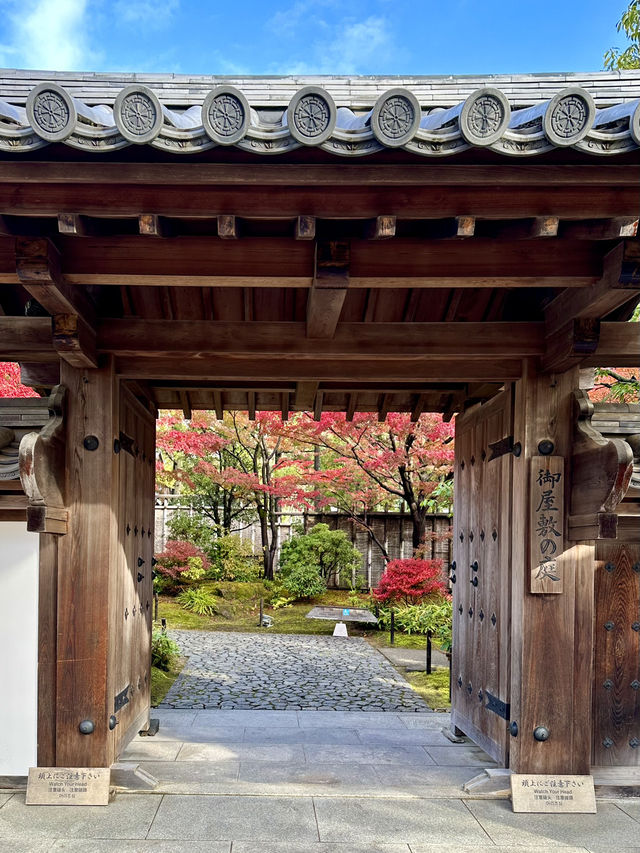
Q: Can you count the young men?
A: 0